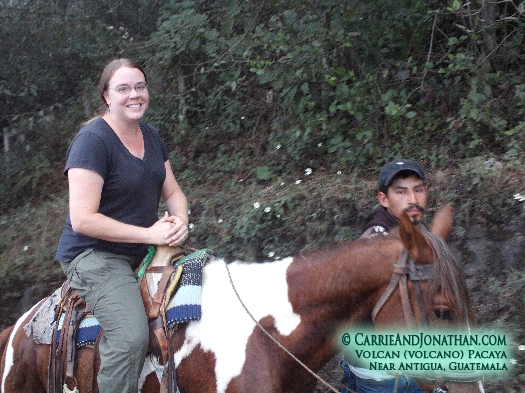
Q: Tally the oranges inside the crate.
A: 0